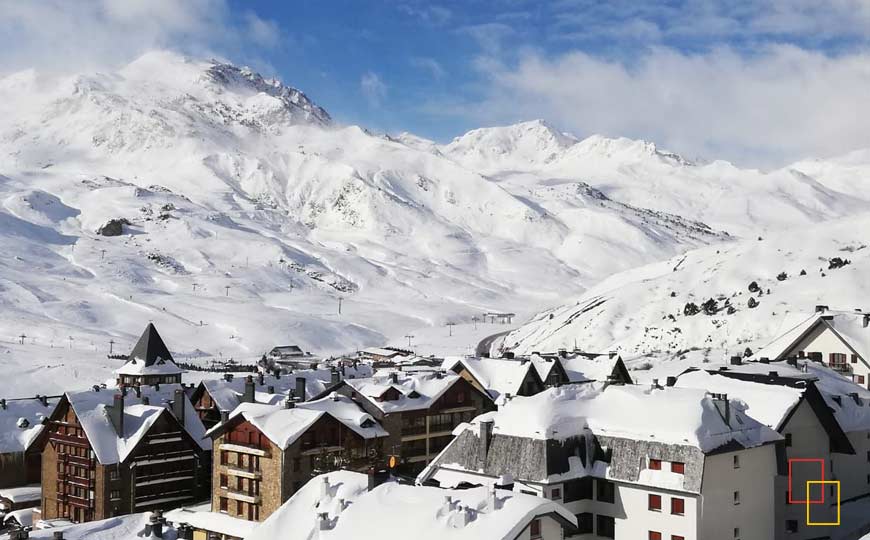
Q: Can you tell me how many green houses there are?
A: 0